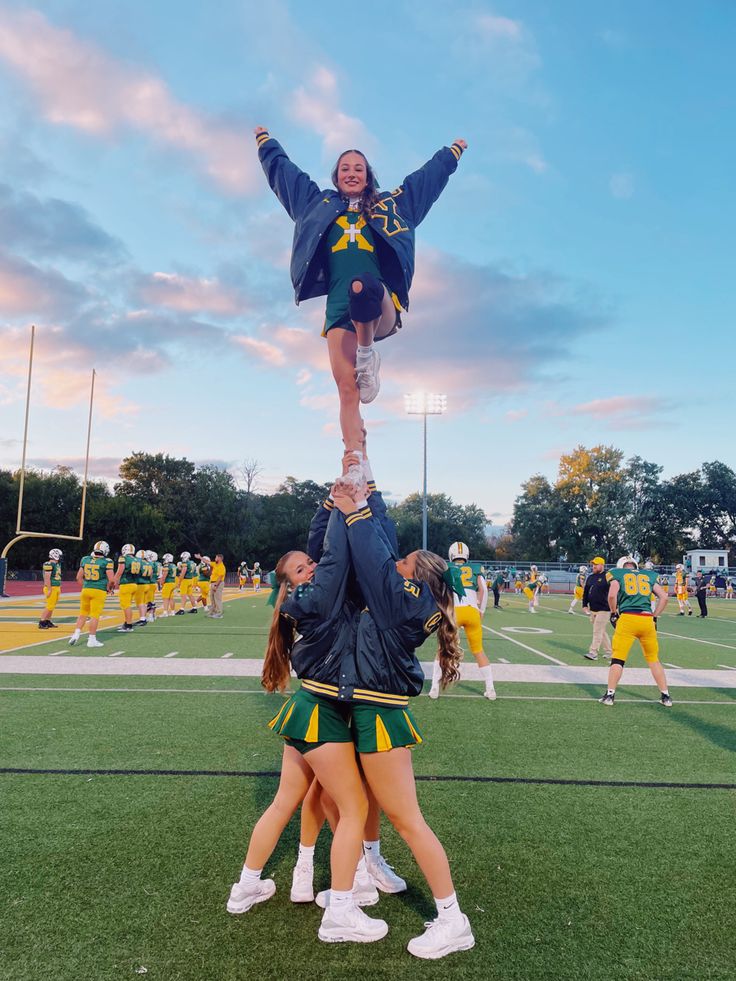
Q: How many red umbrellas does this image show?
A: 0